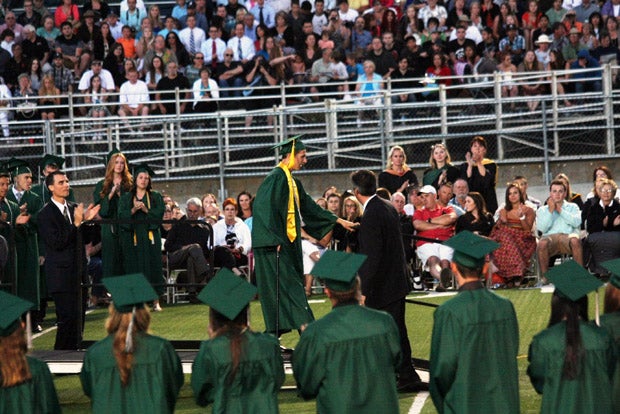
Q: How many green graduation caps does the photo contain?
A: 13